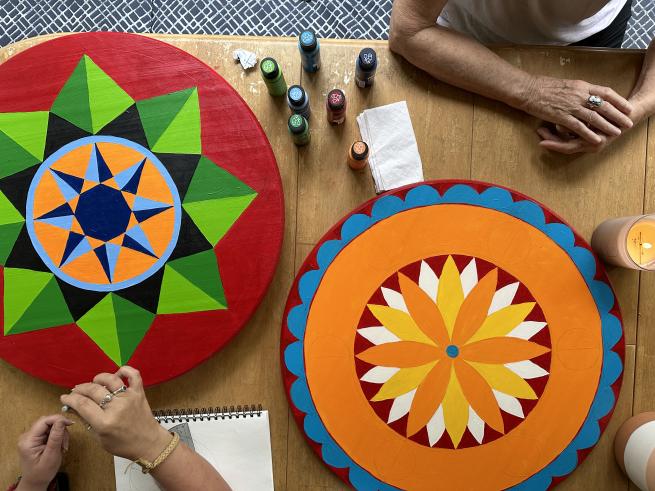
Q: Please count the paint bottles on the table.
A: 7